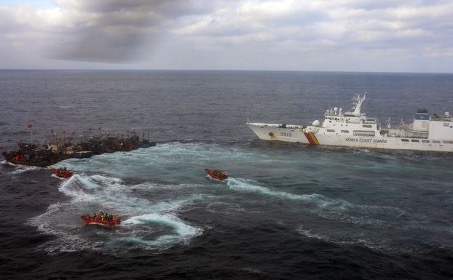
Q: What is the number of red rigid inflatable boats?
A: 3